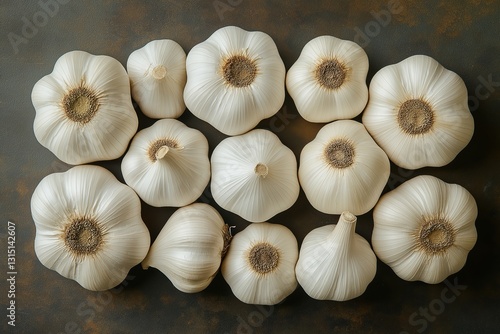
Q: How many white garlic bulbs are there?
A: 13